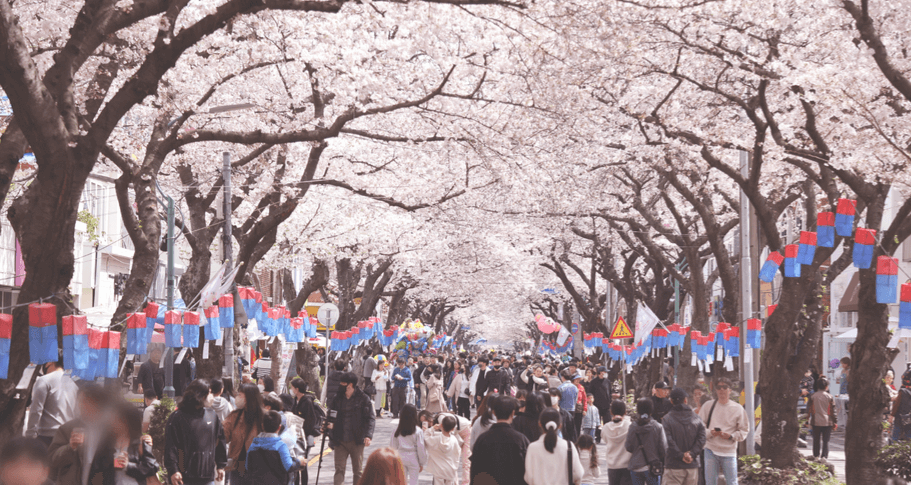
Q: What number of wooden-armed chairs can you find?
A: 0